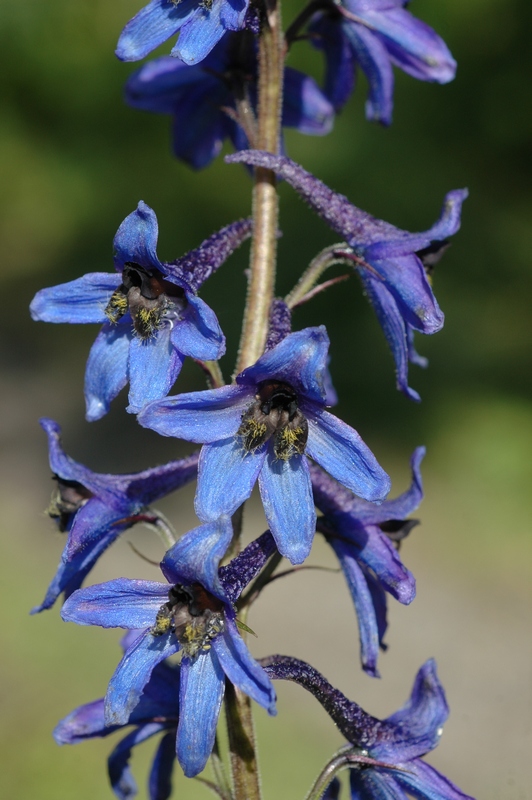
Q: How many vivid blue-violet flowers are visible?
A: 11